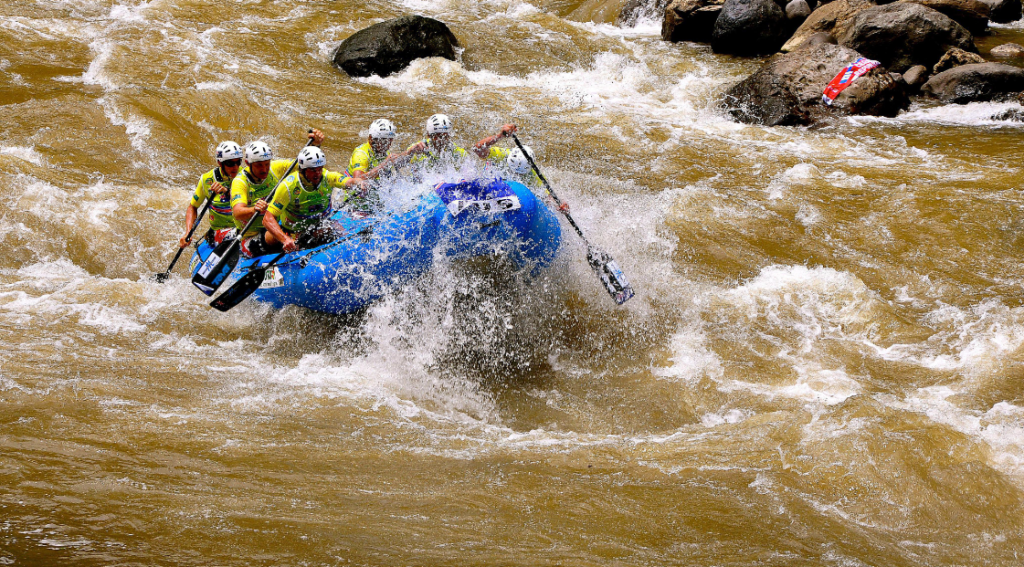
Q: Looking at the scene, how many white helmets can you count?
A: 6